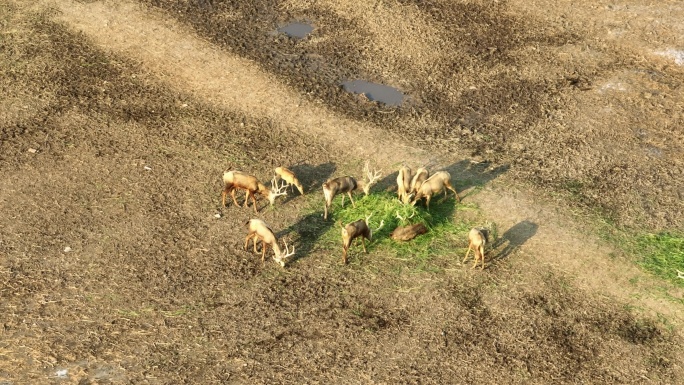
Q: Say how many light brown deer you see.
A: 7